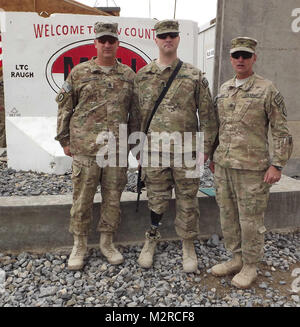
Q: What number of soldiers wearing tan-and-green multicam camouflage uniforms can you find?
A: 3